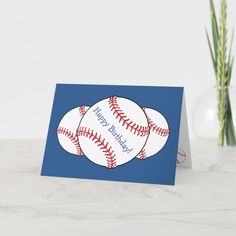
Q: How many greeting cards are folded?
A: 1